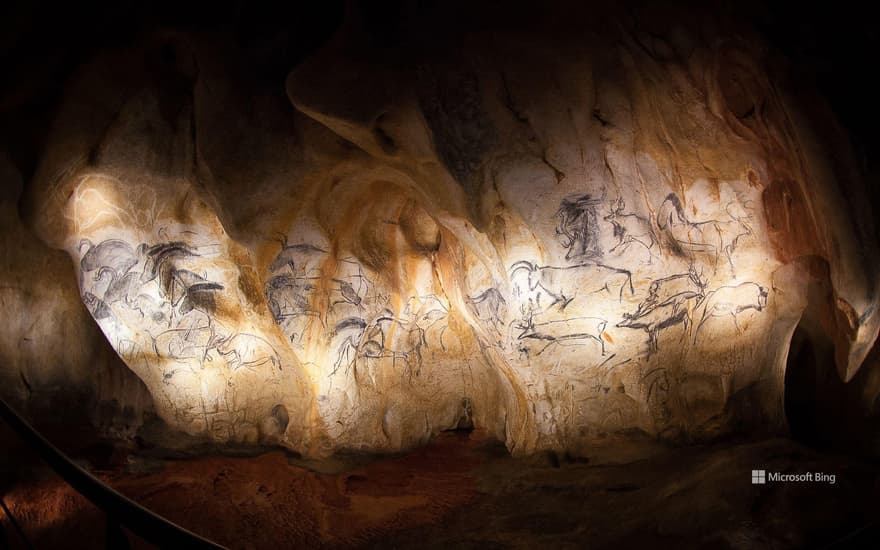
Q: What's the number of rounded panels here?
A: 3